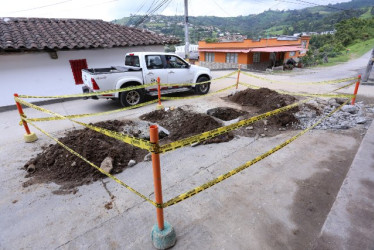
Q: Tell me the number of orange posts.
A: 5